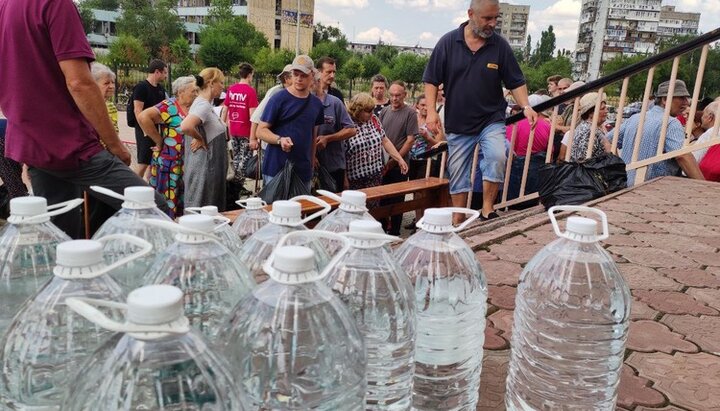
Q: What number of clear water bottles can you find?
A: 13